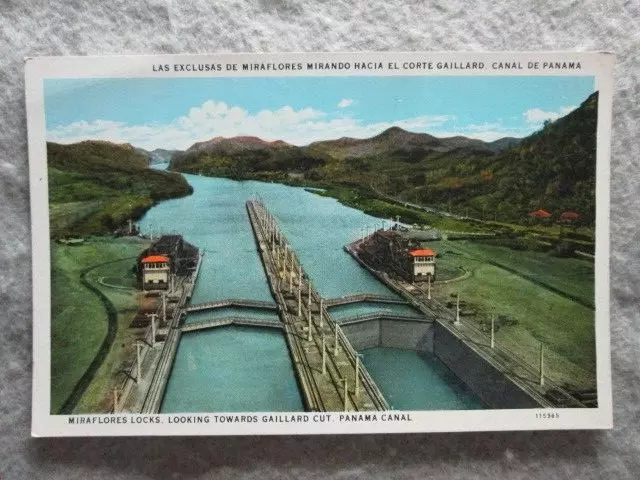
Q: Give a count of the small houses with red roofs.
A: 4